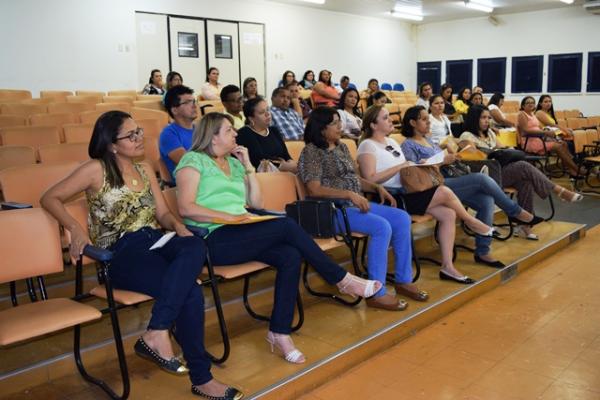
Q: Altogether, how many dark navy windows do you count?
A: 6